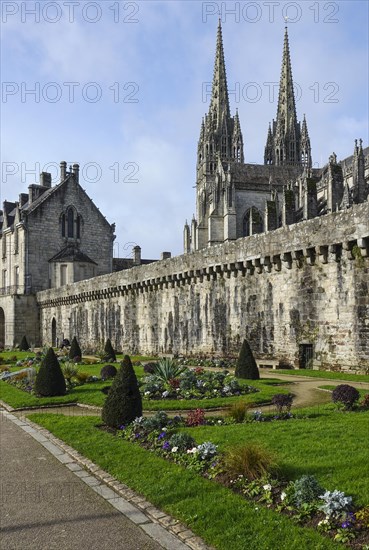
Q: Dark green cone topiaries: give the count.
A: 6